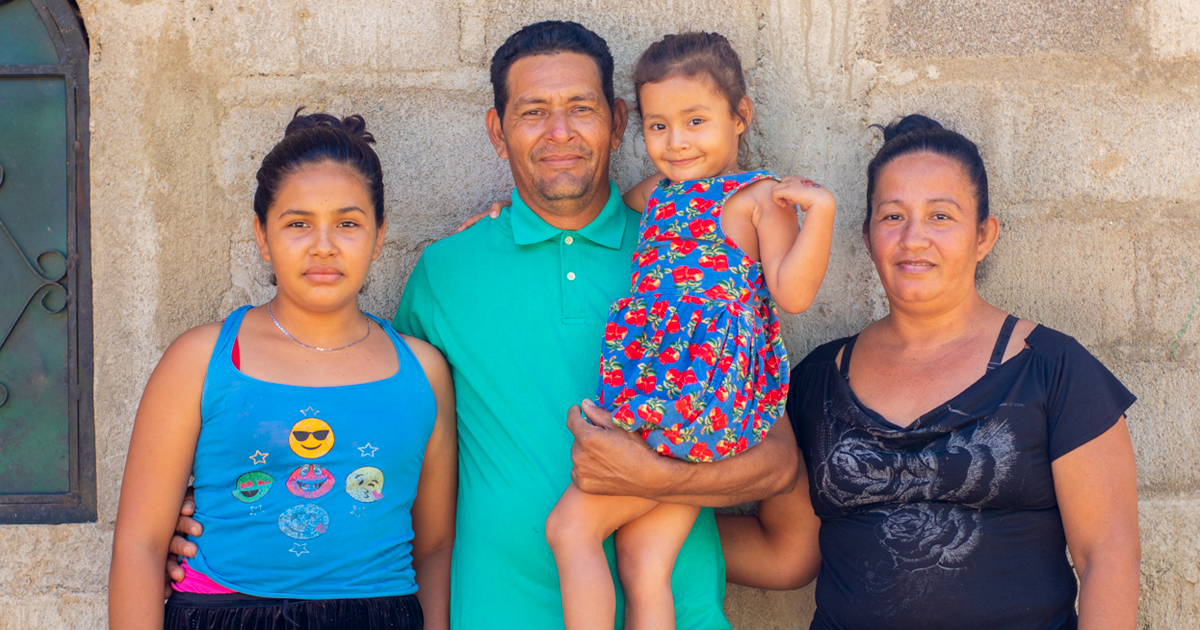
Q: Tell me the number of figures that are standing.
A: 3